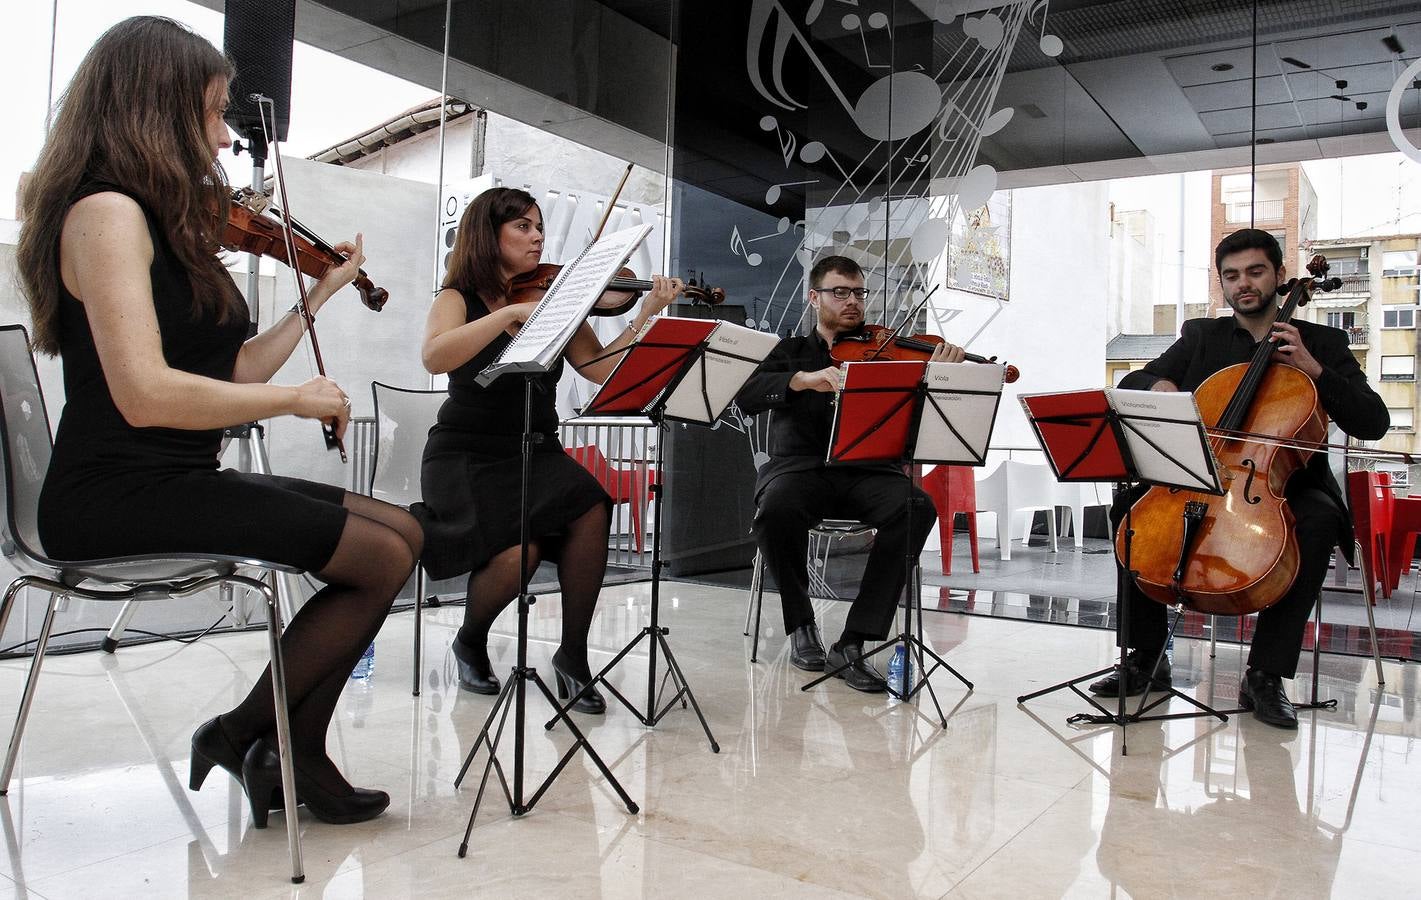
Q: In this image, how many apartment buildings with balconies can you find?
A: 2